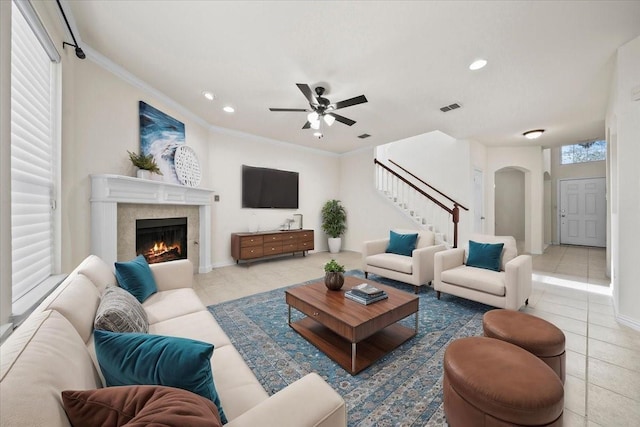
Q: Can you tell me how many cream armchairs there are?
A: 2